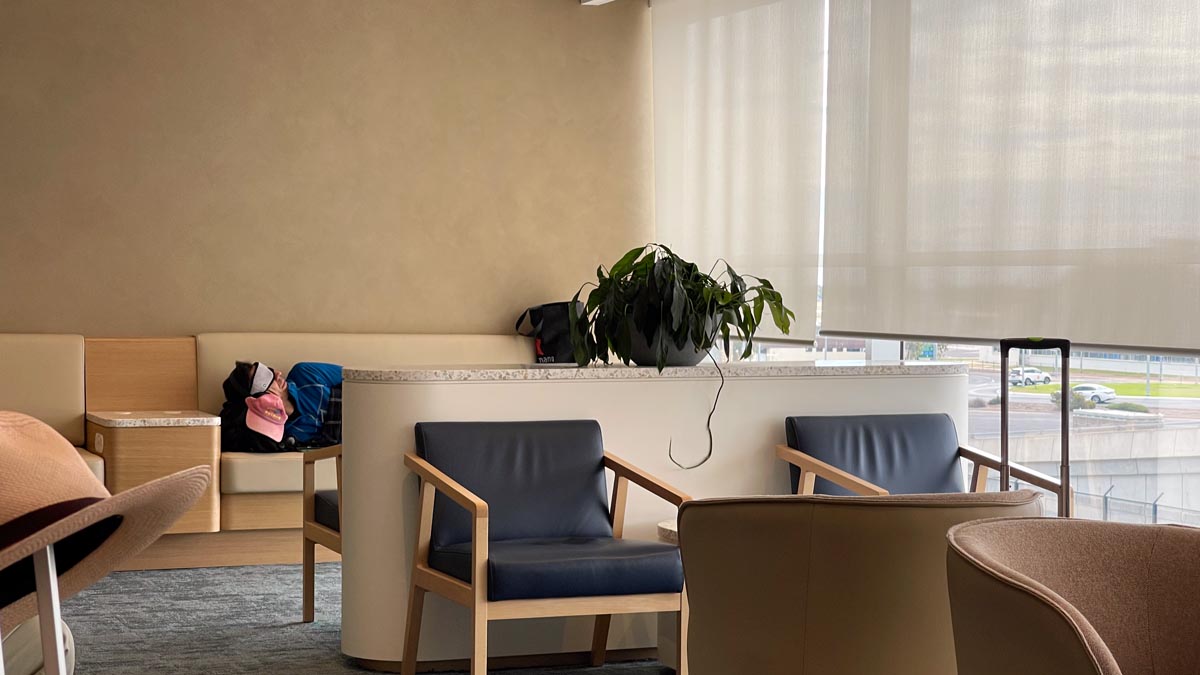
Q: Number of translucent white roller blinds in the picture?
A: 2